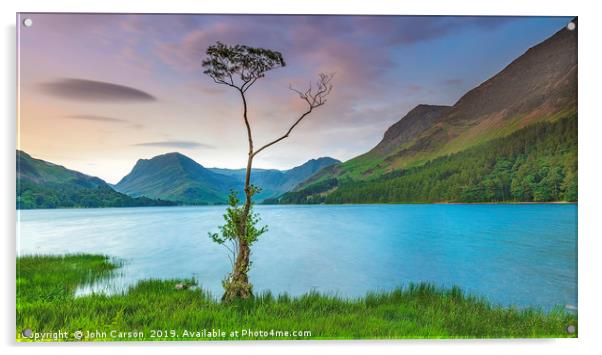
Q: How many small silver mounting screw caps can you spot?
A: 4